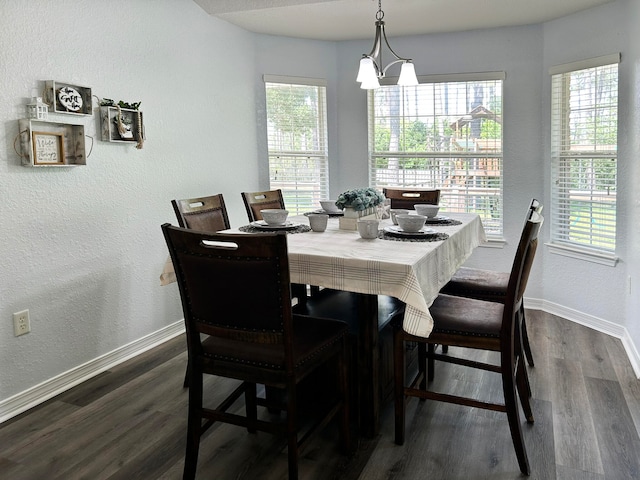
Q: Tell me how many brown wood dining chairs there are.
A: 6